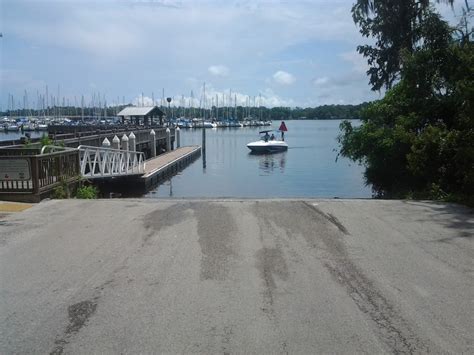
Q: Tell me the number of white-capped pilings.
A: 7